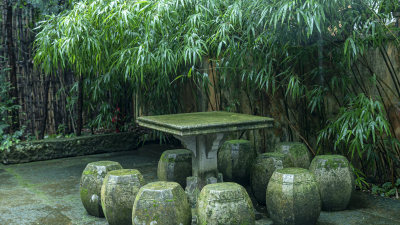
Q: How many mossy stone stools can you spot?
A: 10